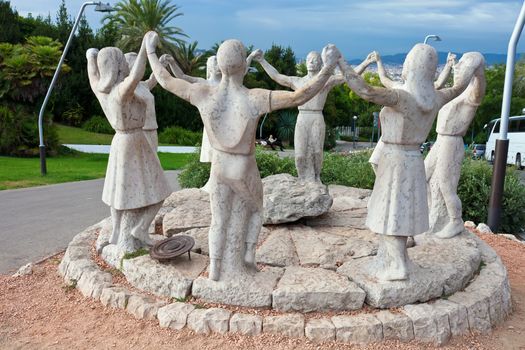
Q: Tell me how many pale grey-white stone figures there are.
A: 8